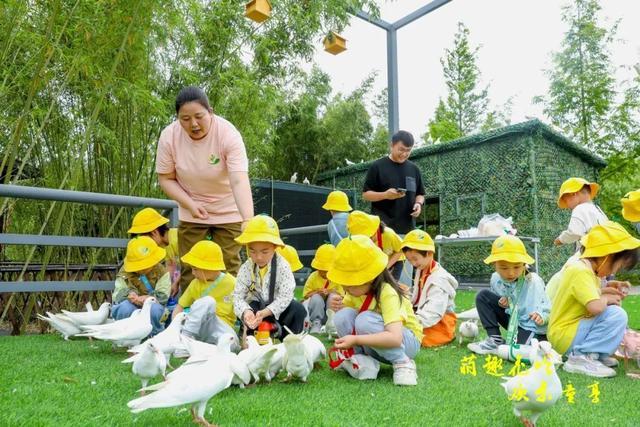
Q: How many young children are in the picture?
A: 14